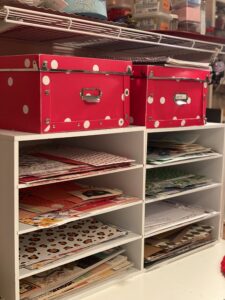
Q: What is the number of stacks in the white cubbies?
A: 8